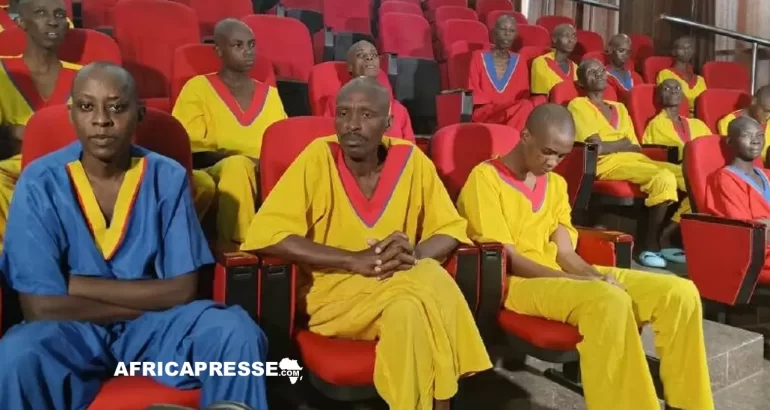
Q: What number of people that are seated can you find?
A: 14